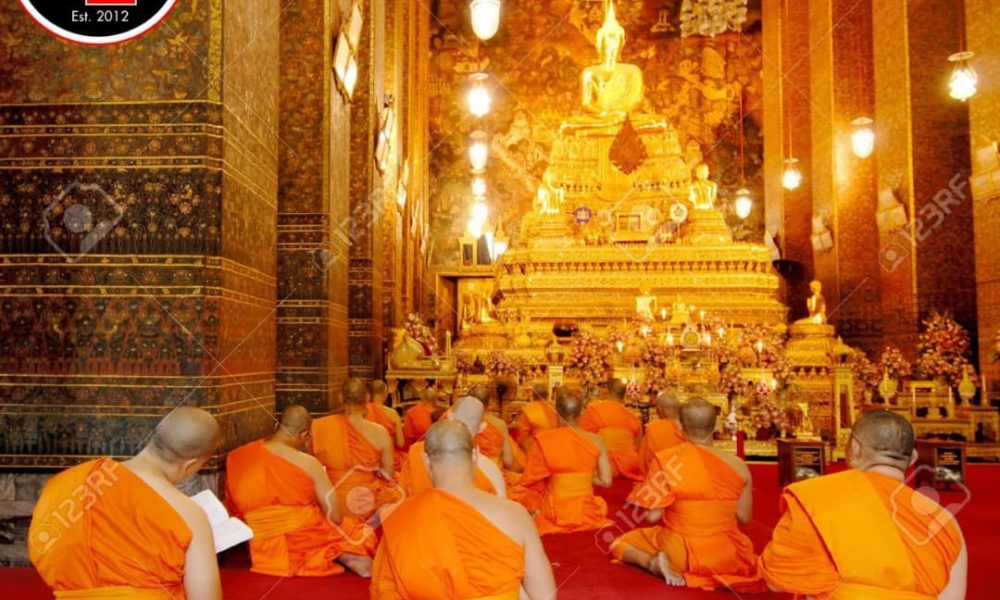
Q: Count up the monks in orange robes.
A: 14